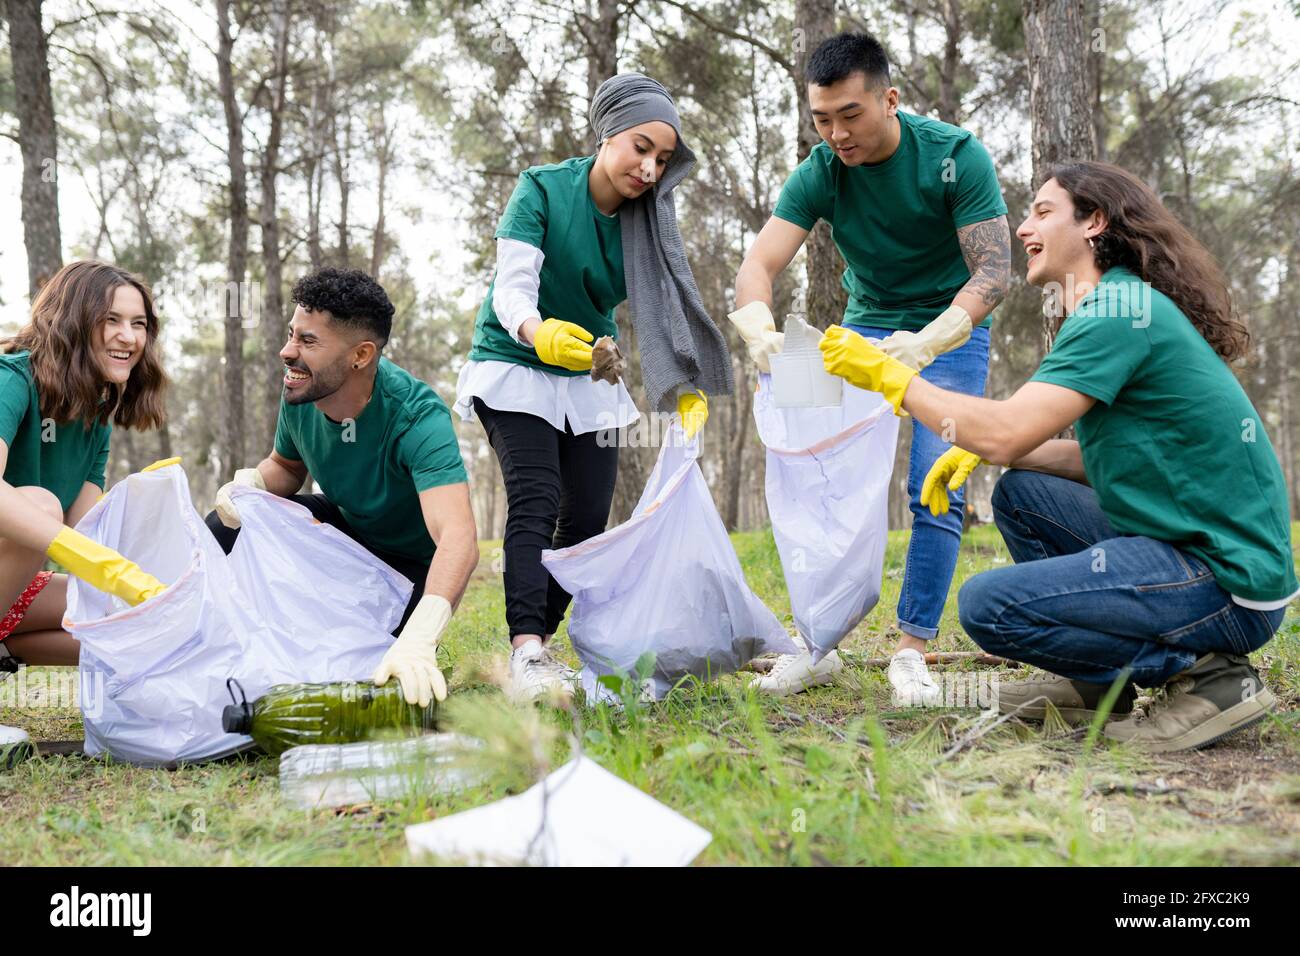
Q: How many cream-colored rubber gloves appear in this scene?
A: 4